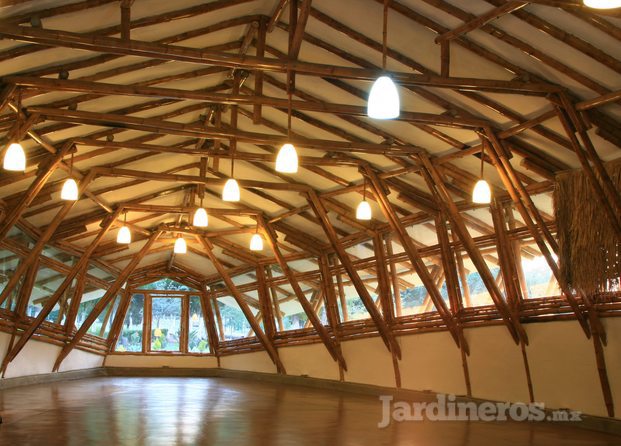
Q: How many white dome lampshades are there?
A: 12